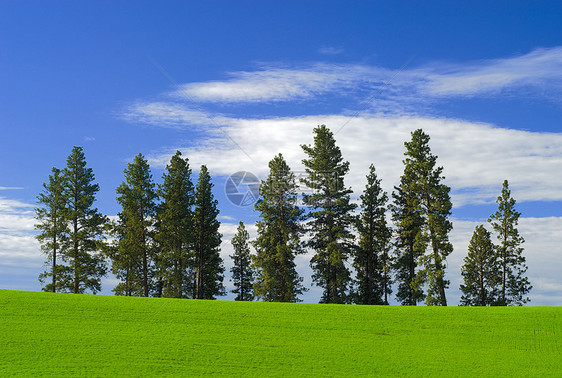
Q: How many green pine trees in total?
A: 13